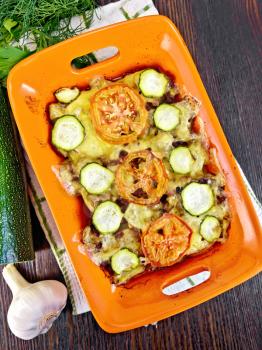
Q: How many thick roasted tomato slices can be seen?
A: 3